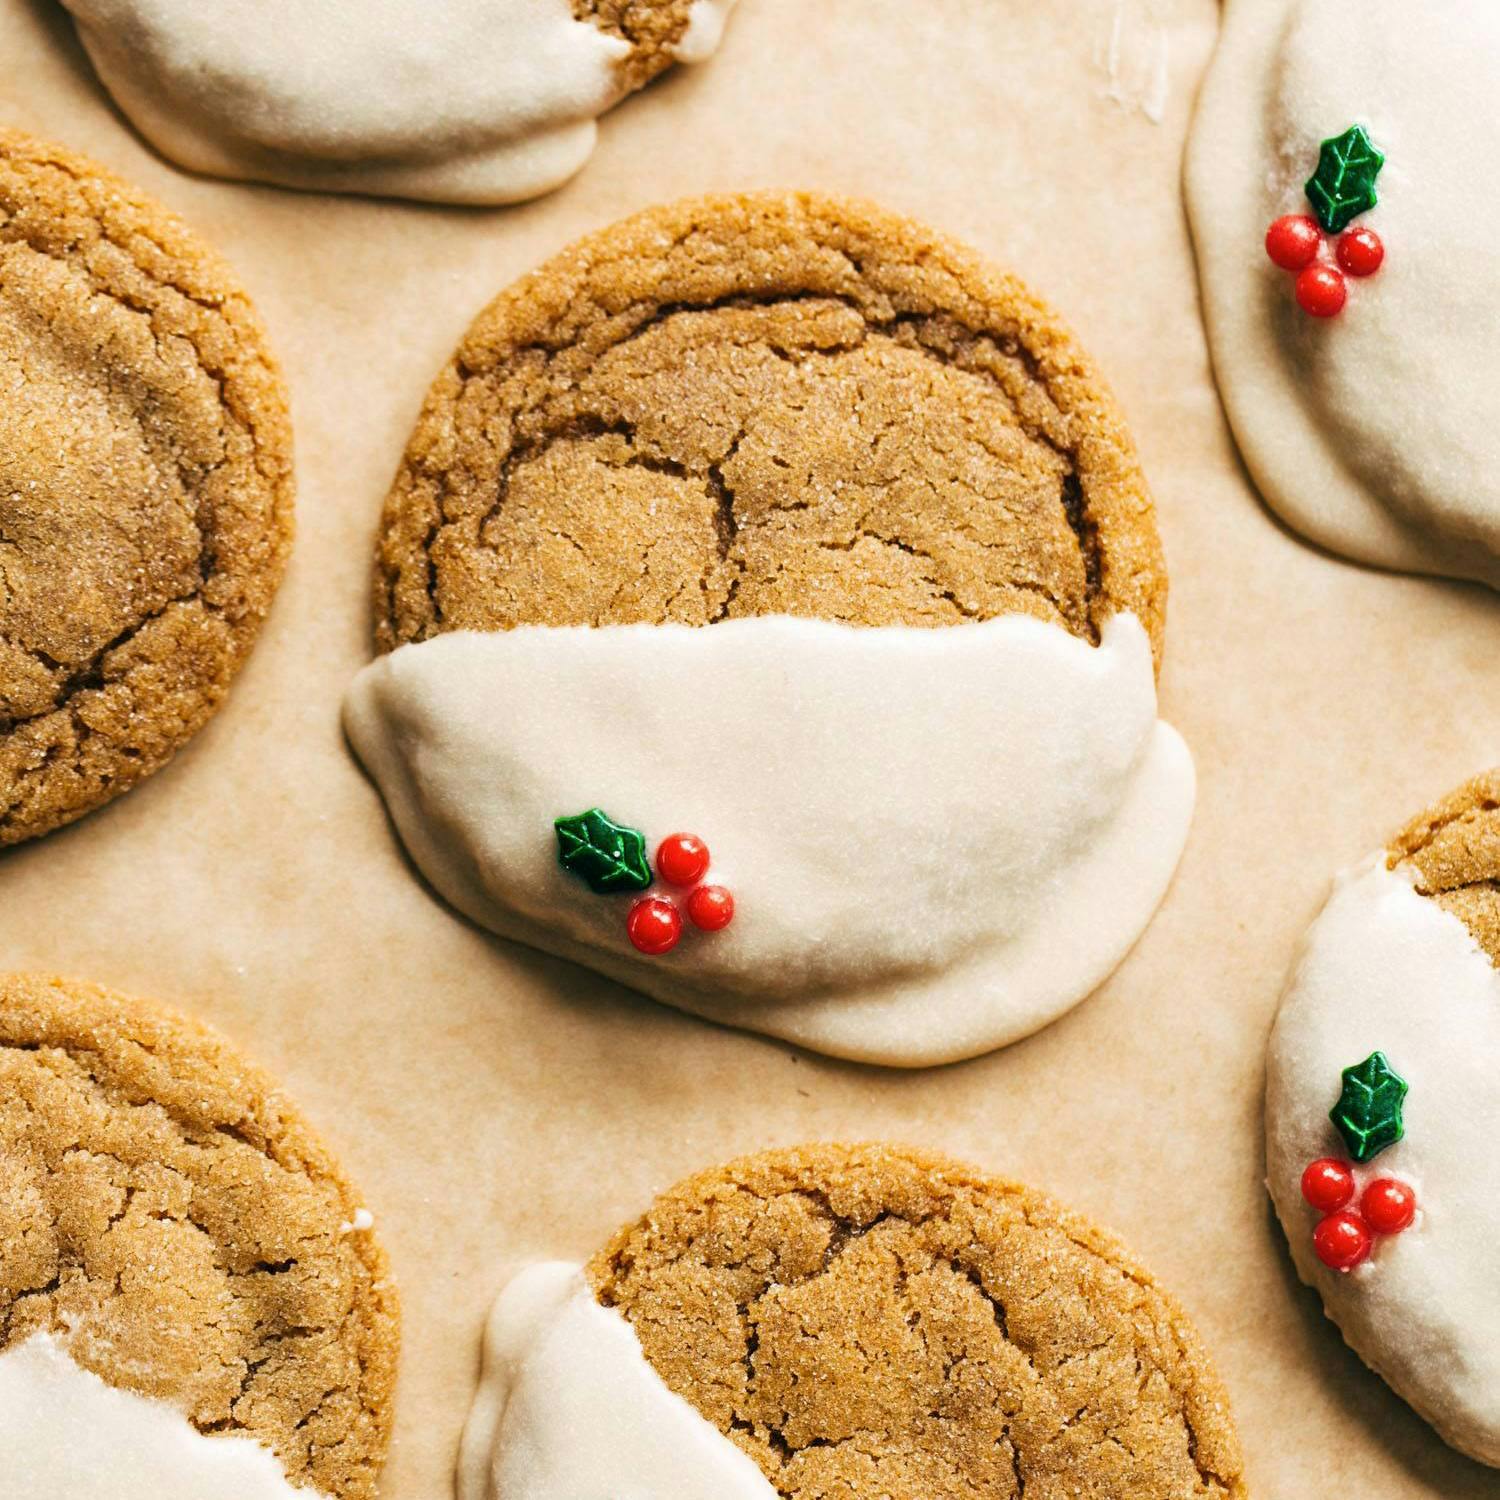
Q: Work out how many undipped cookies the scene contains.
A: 1